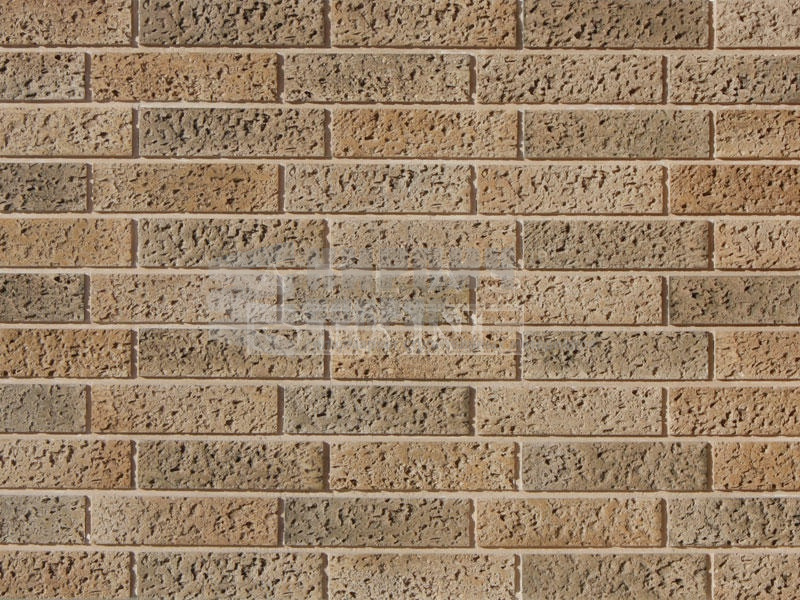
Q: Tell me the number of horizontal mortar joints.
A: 10